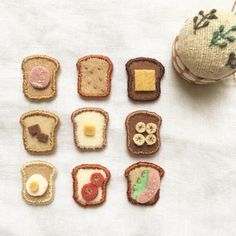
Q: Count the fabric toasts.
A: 9